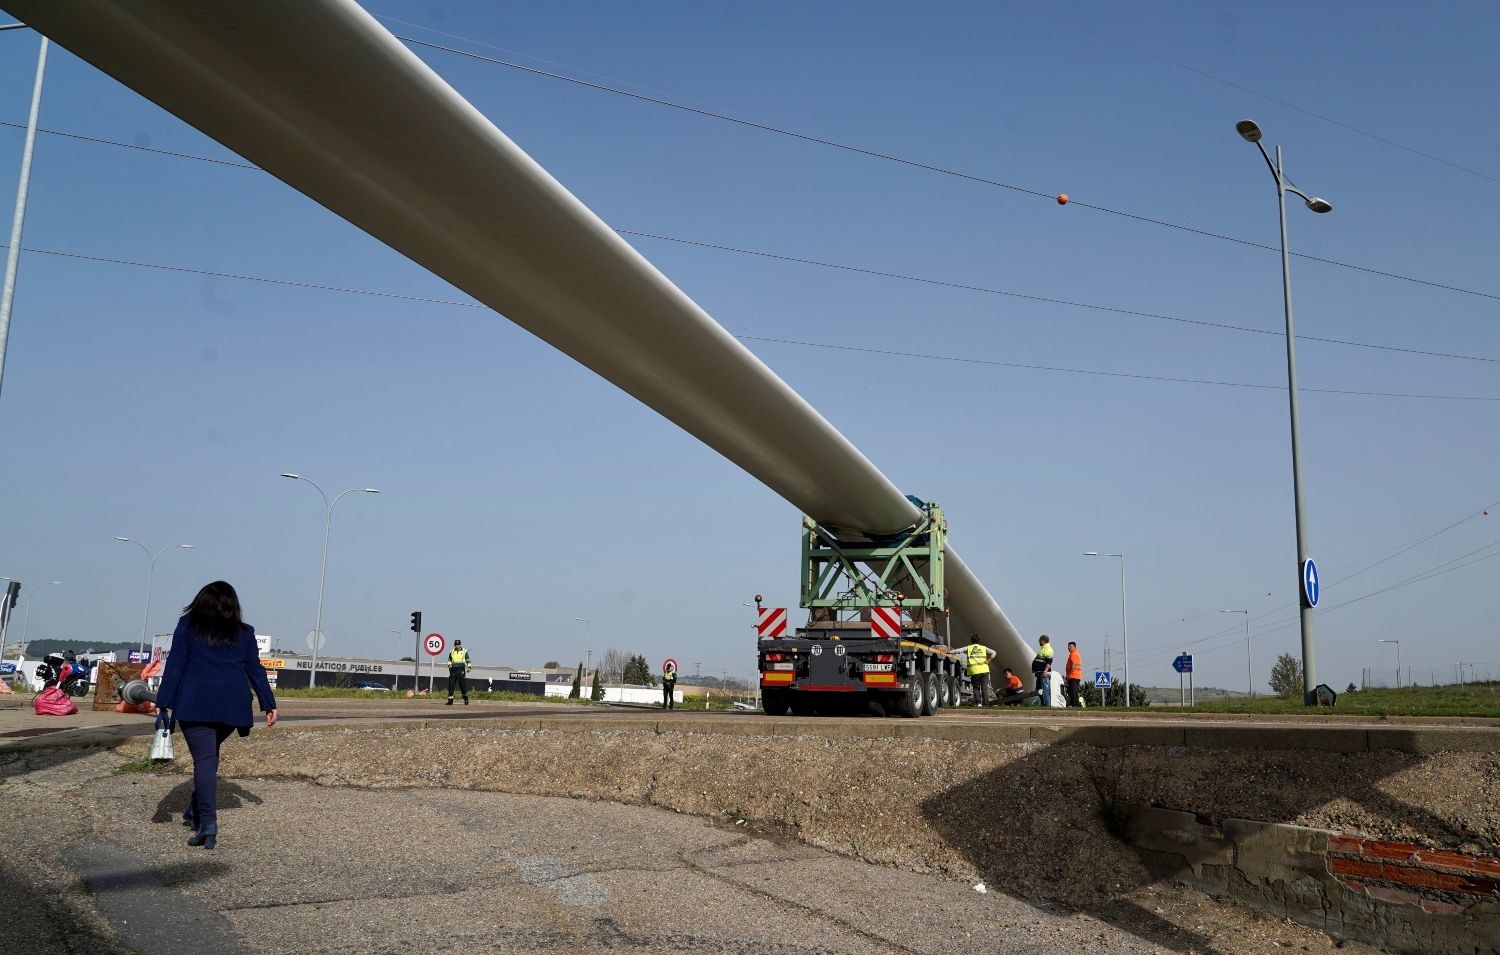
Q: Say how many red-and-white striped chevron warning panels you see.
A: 2